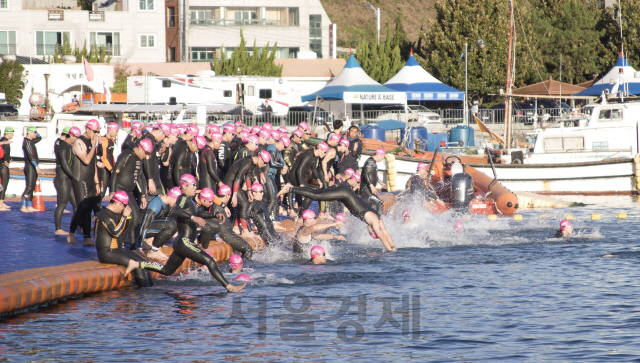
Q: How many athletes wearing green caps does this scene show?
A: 3